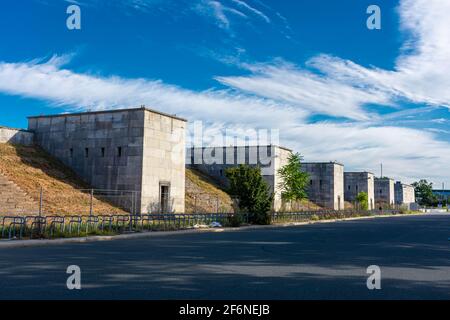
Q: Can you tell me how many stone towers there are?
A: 6